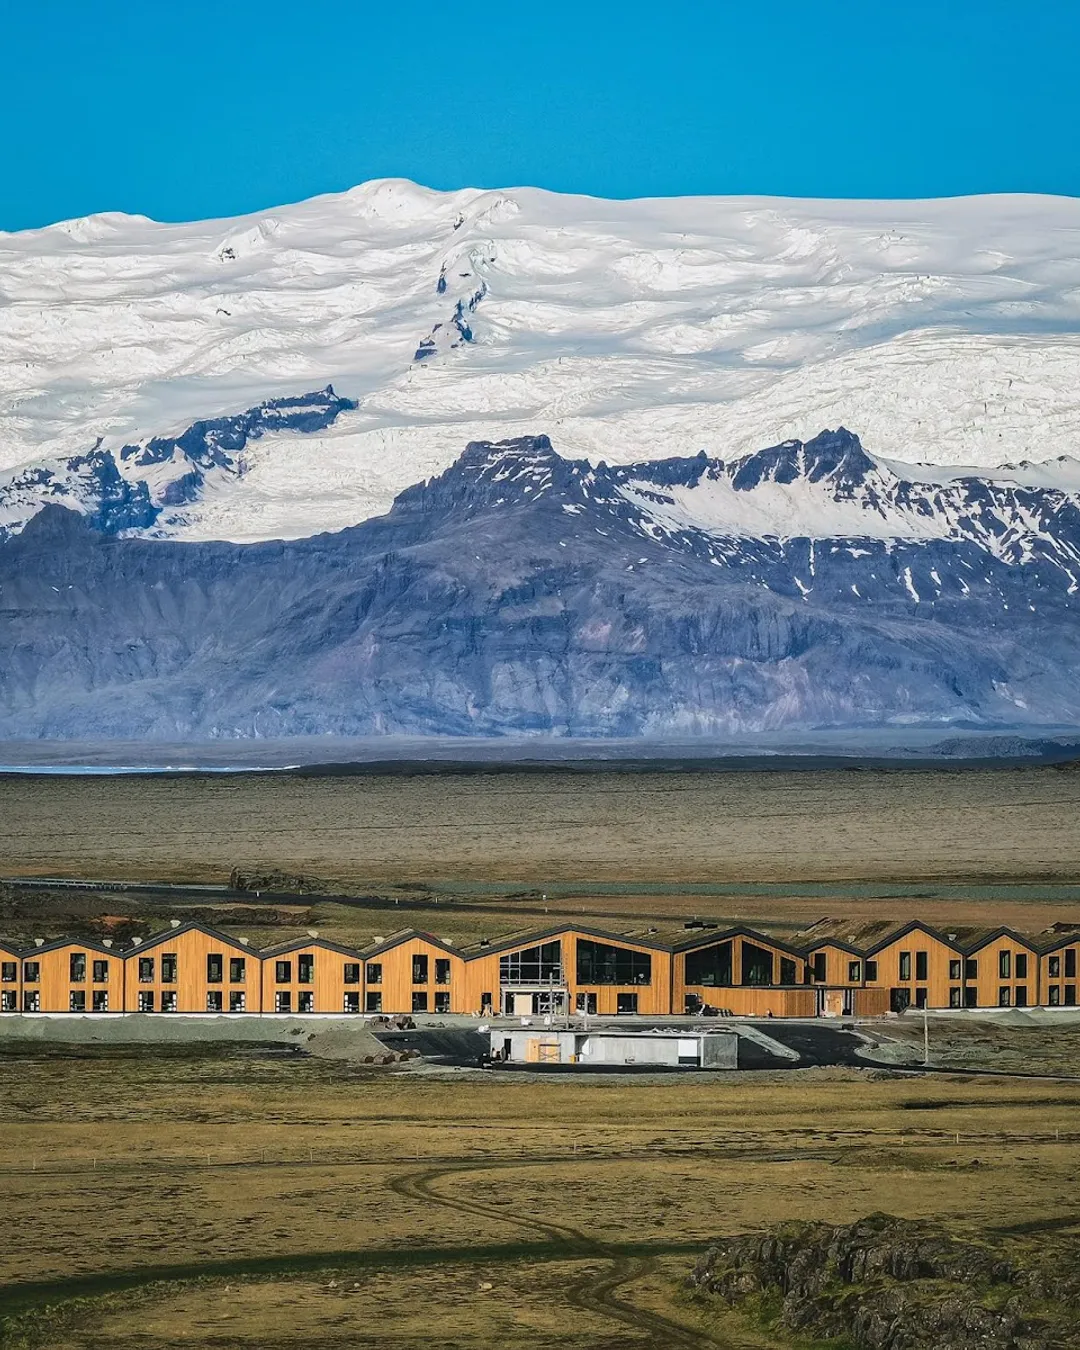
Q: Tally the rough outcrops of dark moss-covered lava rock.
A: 1